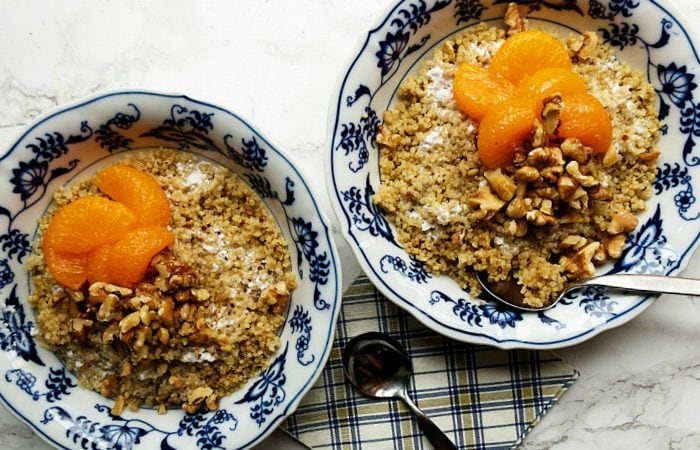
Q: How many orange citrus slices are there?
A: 10